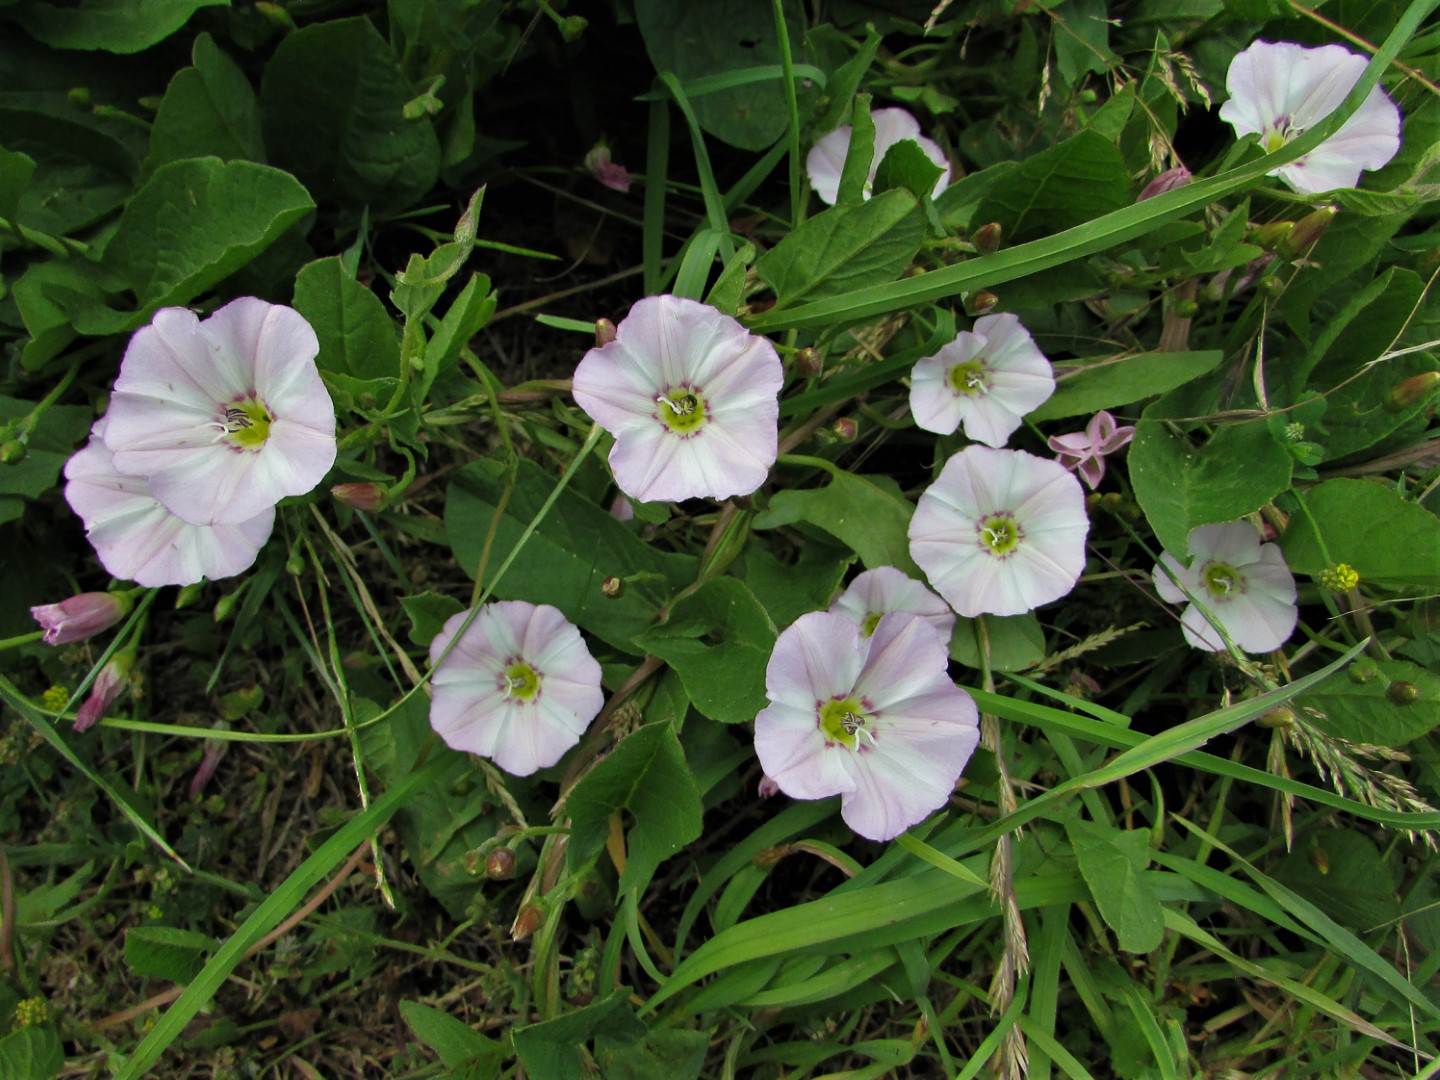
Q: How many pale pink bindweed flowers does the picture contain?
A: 11